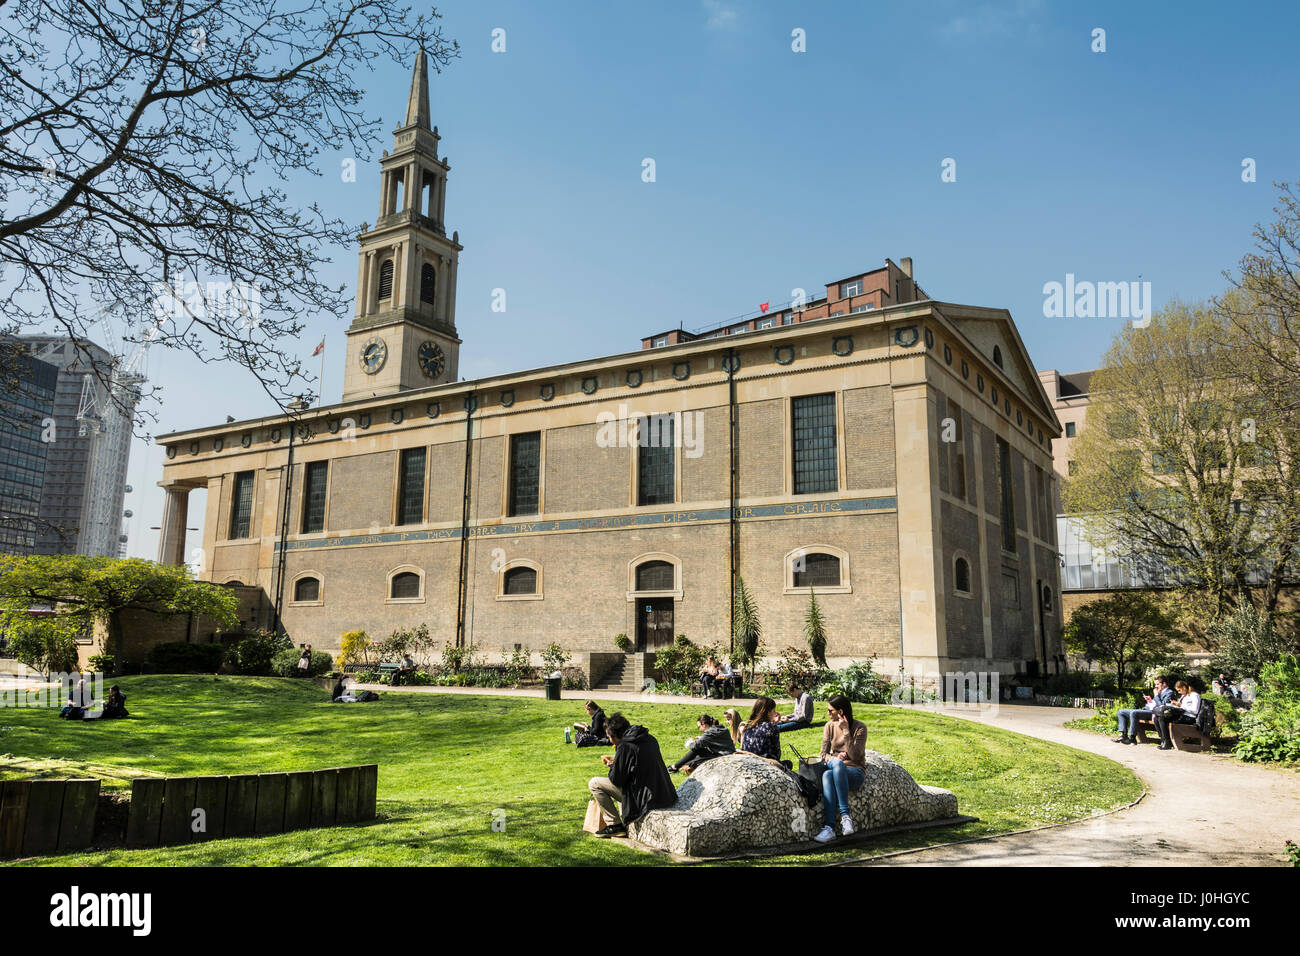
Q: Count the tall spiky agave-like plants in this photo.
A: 2